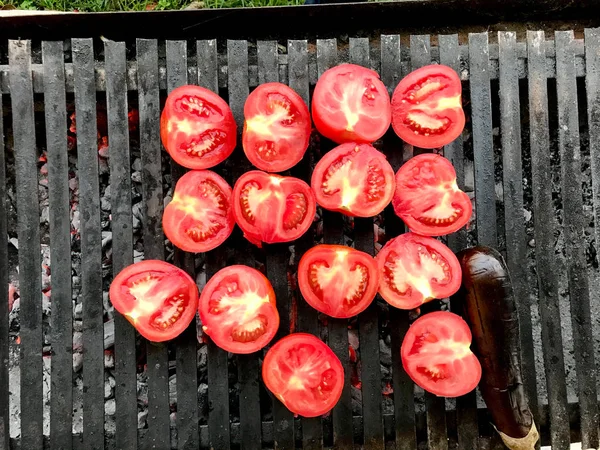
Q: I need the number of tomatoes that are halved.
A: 14